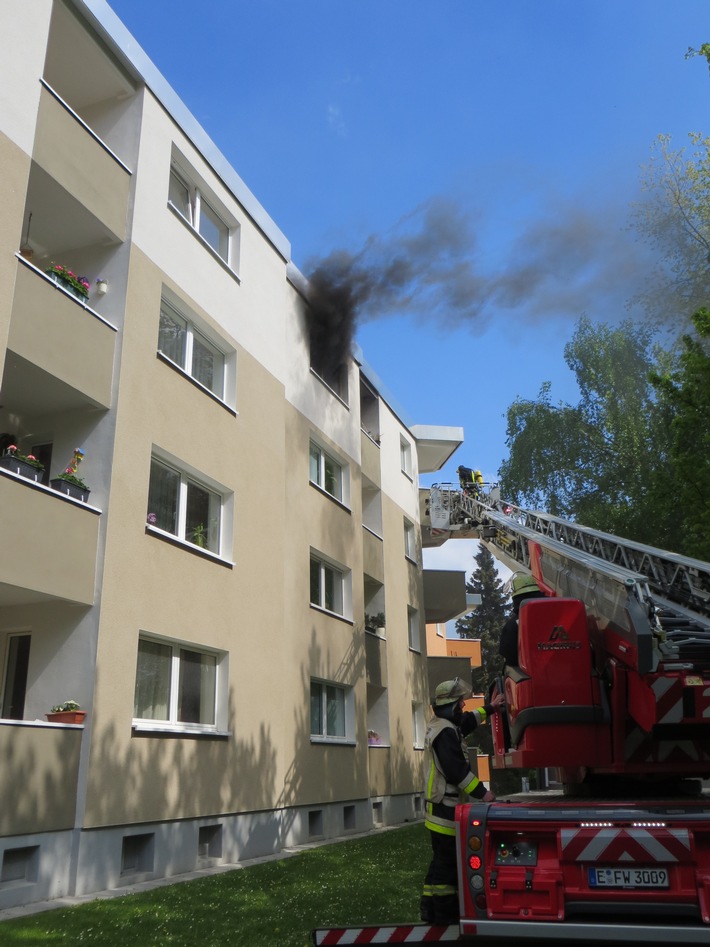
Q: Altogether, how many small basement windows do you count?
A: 7